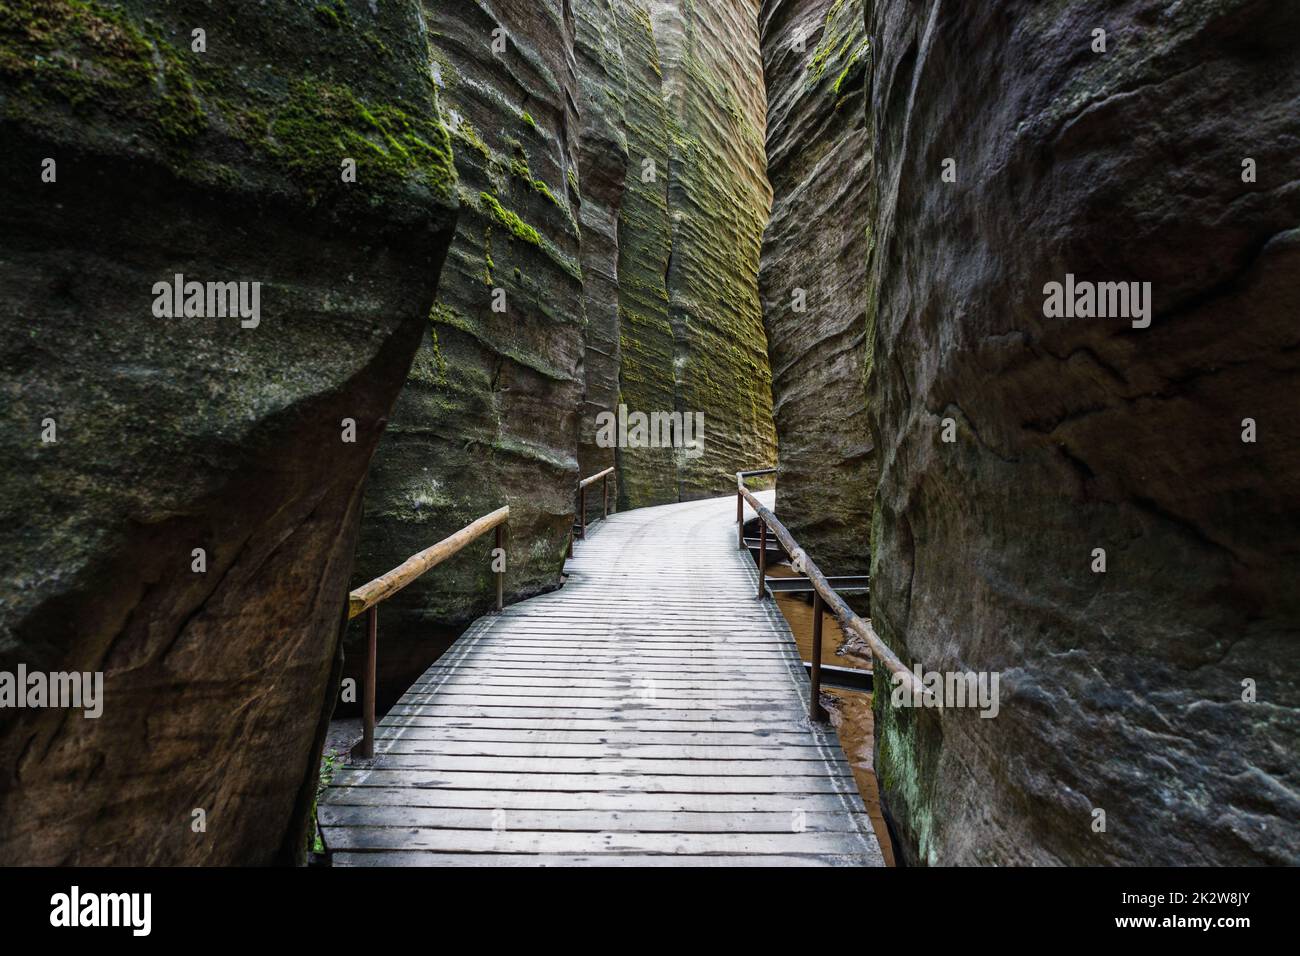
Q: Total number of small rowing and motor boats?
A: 0